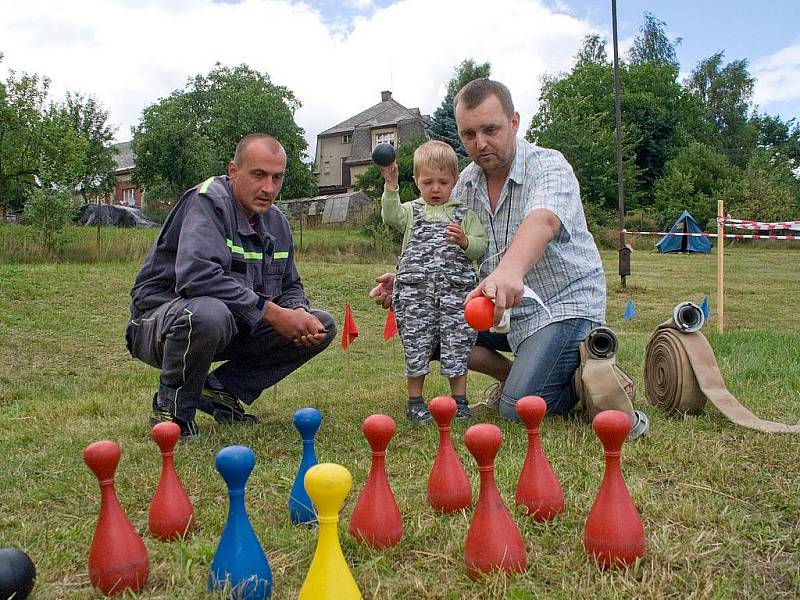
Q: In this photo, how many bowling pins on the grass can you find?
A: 10